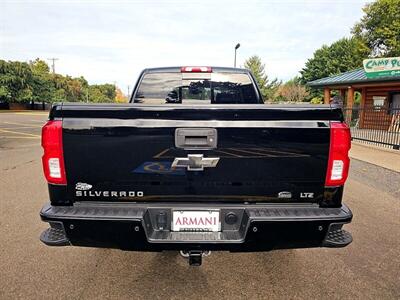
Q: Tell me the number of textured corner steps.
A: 2